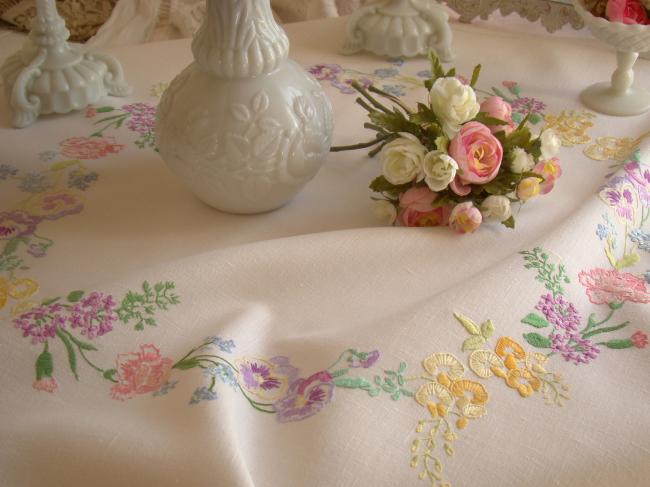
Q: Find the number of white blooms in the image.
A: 7